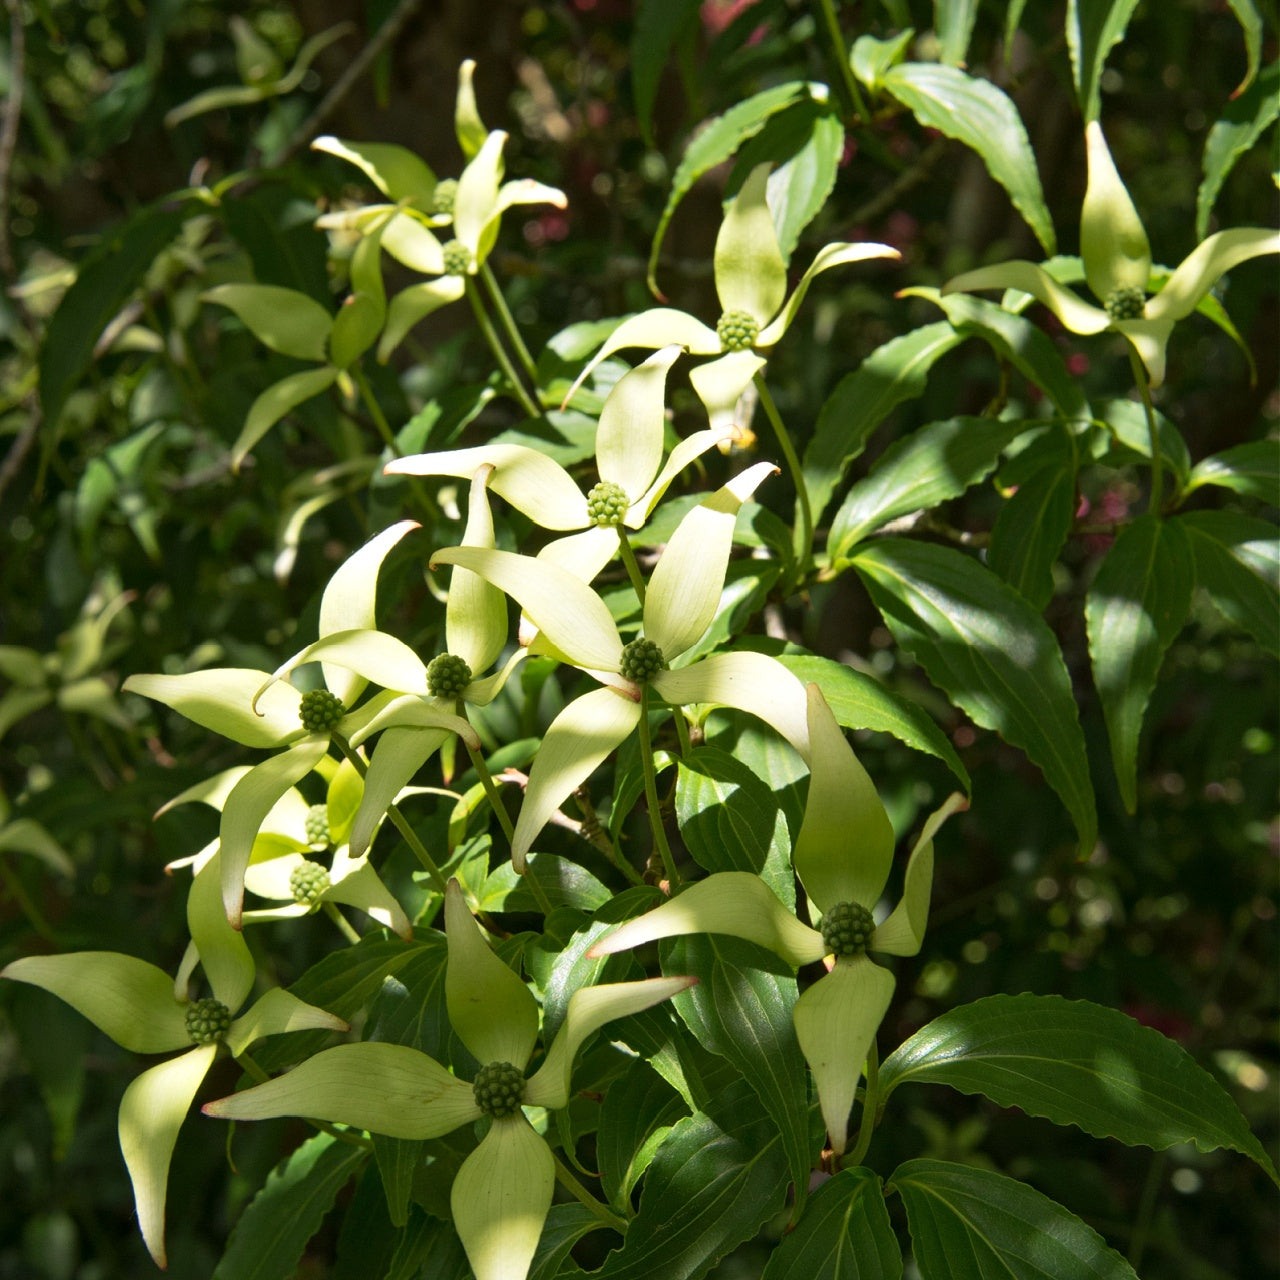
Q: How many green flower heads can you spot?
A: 13